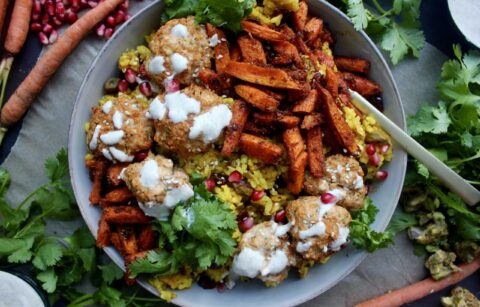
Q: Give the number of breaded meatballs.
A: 7